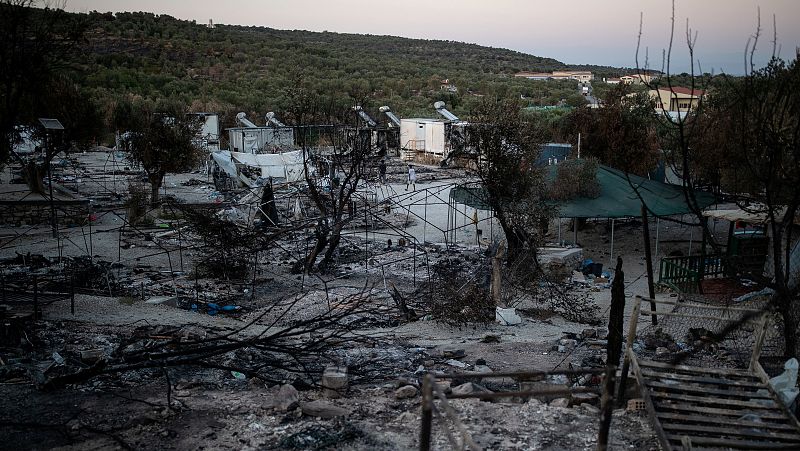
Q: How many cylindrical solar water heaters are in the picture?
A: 5